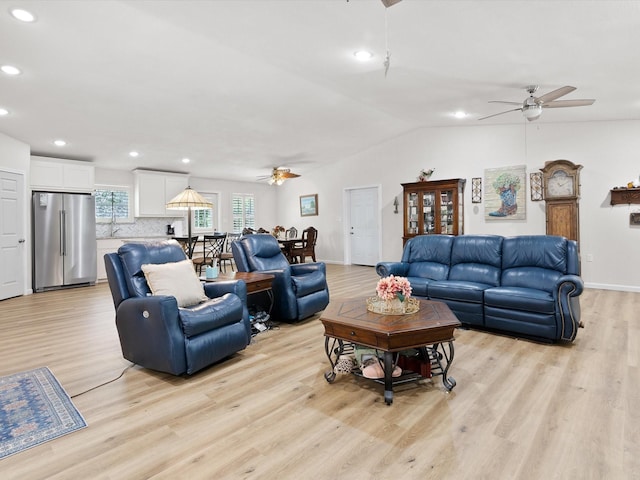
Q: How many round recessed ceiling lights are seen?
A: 8